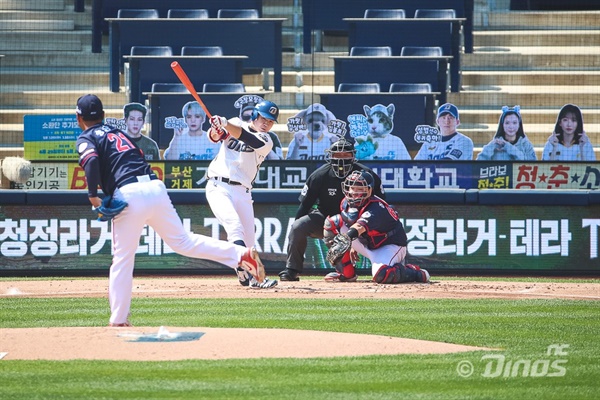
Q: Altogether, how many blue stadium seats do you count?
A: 13